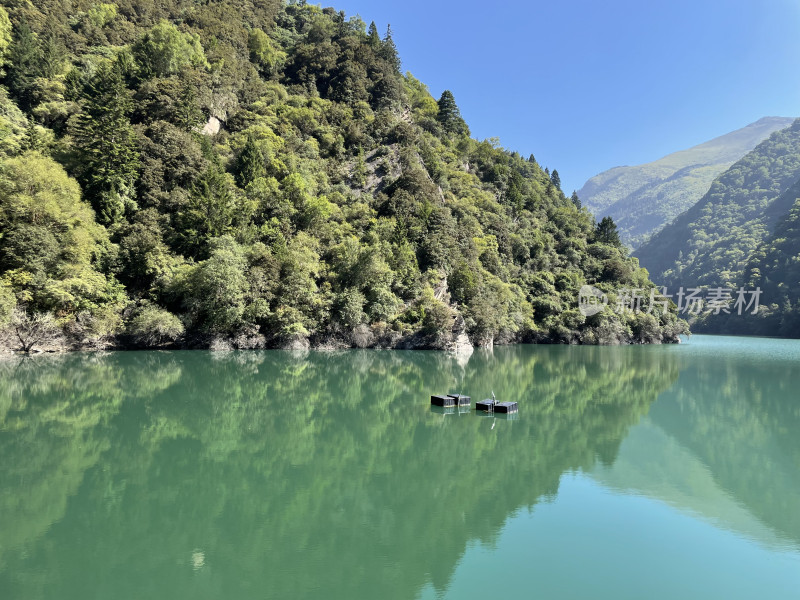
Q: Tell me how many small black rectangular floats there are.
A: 4